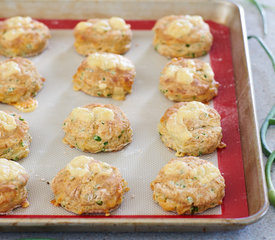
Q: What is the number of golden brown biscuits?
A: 12